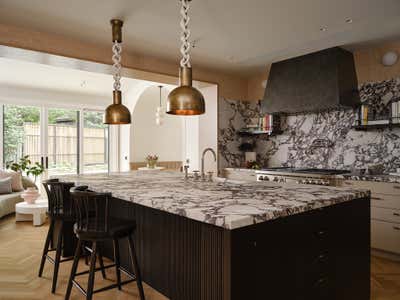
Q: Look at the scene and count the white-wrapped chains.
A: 2